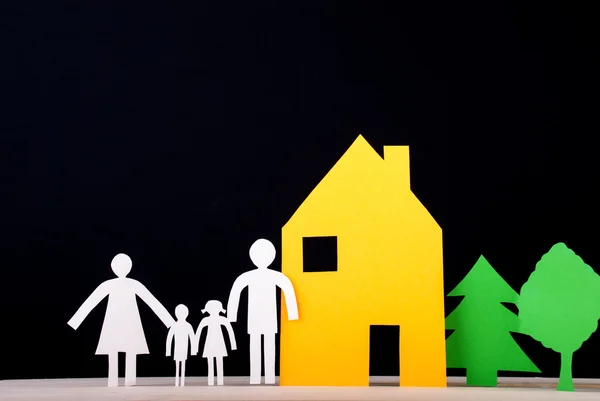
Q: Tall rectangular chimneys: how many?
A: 1